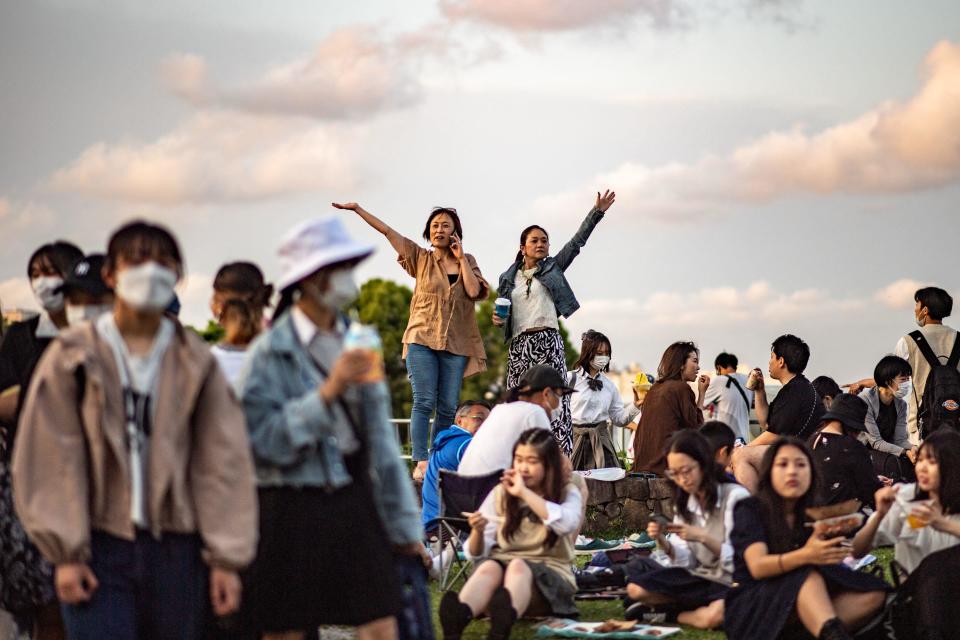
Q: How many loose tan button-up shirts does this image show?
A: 1